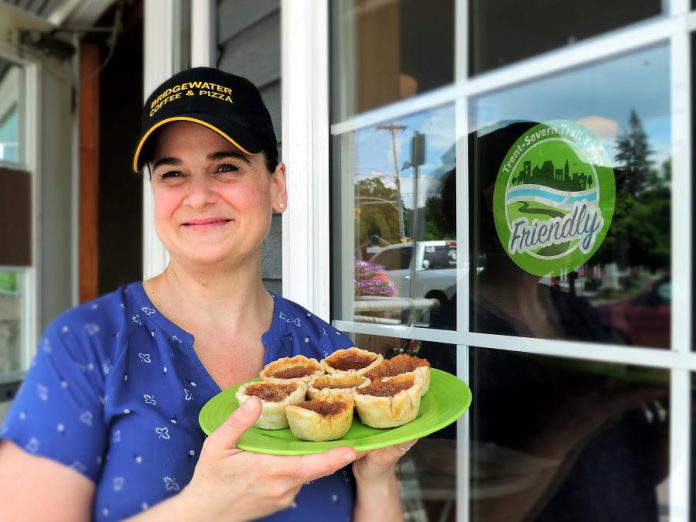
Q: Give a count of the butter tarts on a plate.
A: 7